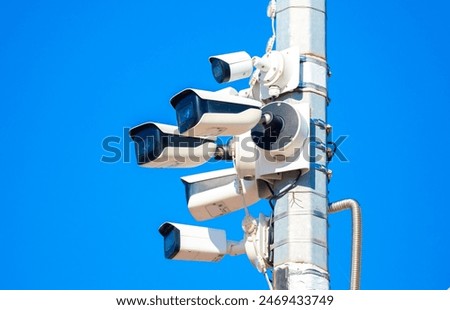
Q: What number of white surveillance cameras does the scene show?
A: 5